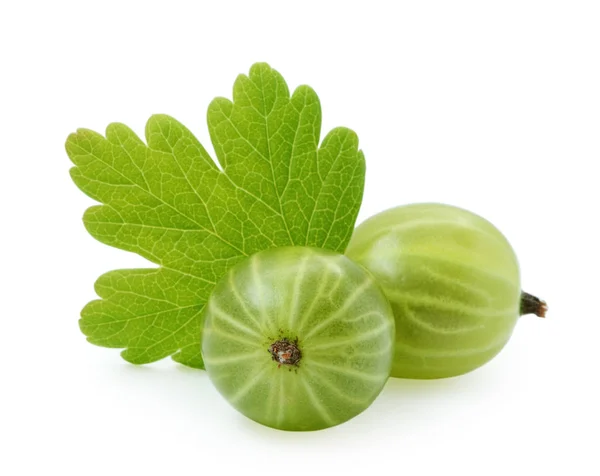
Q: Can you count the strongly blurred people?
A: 0